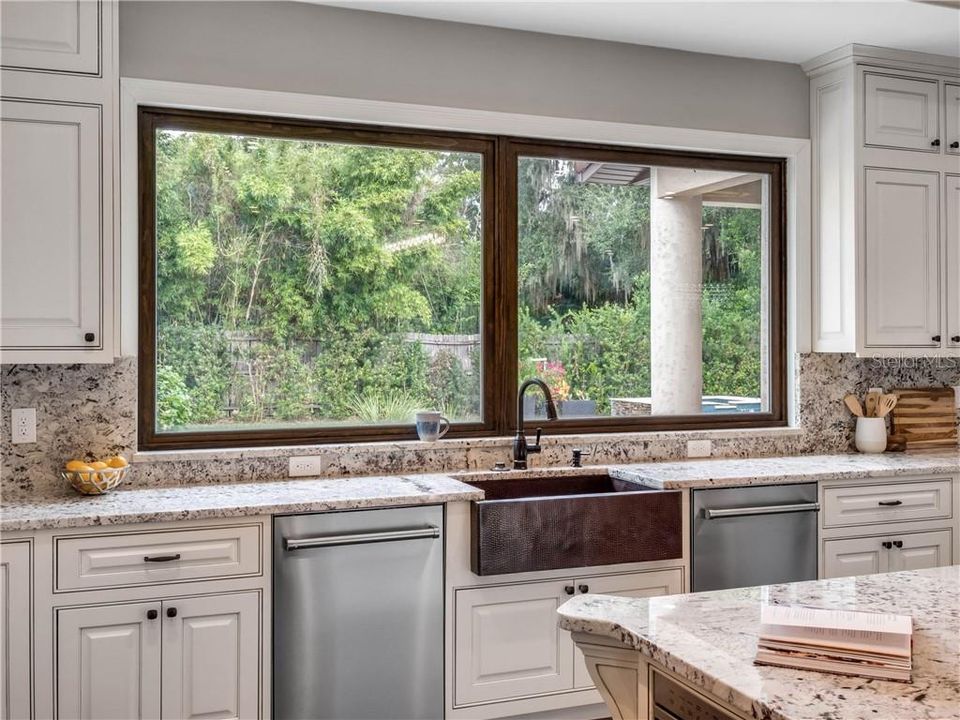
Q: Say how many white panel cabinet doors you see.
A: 13